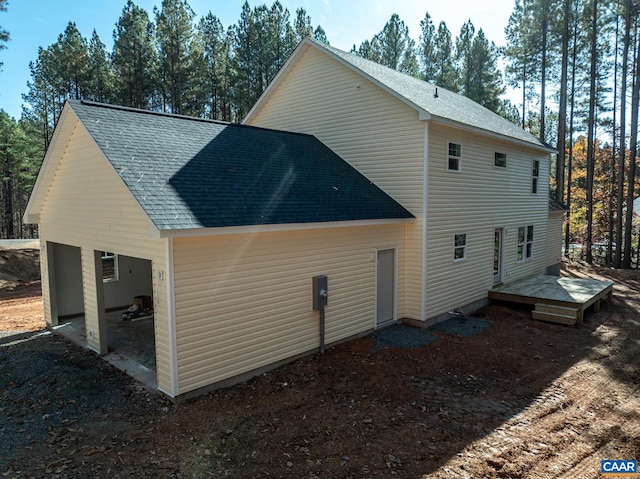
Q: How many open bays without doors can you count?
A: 2